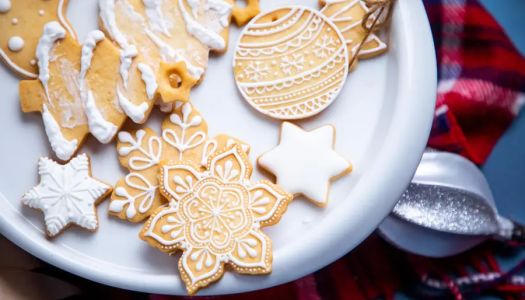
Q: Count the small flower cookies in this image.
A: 2